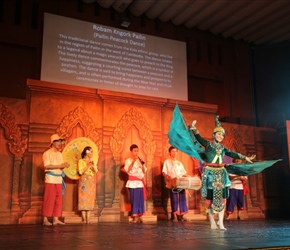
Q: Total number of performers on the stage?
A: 6